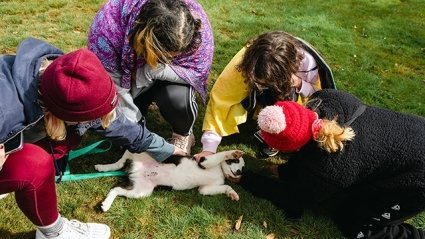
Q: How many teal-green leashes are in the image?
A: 1